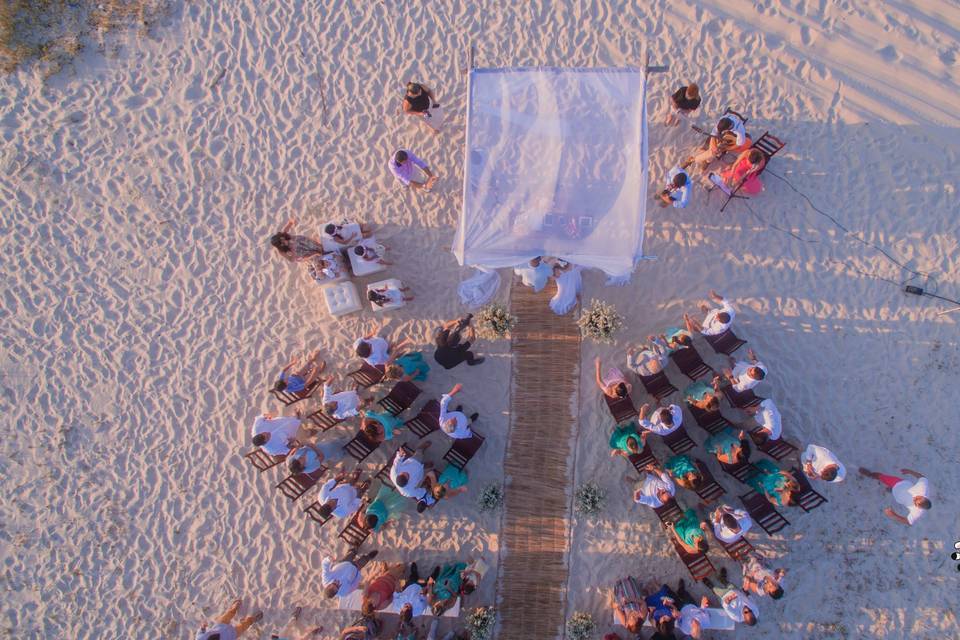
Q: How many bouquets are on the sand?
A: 6